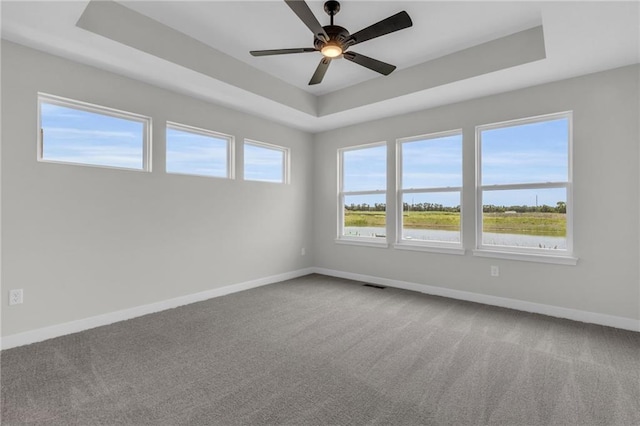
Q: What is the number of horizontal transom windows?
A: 3